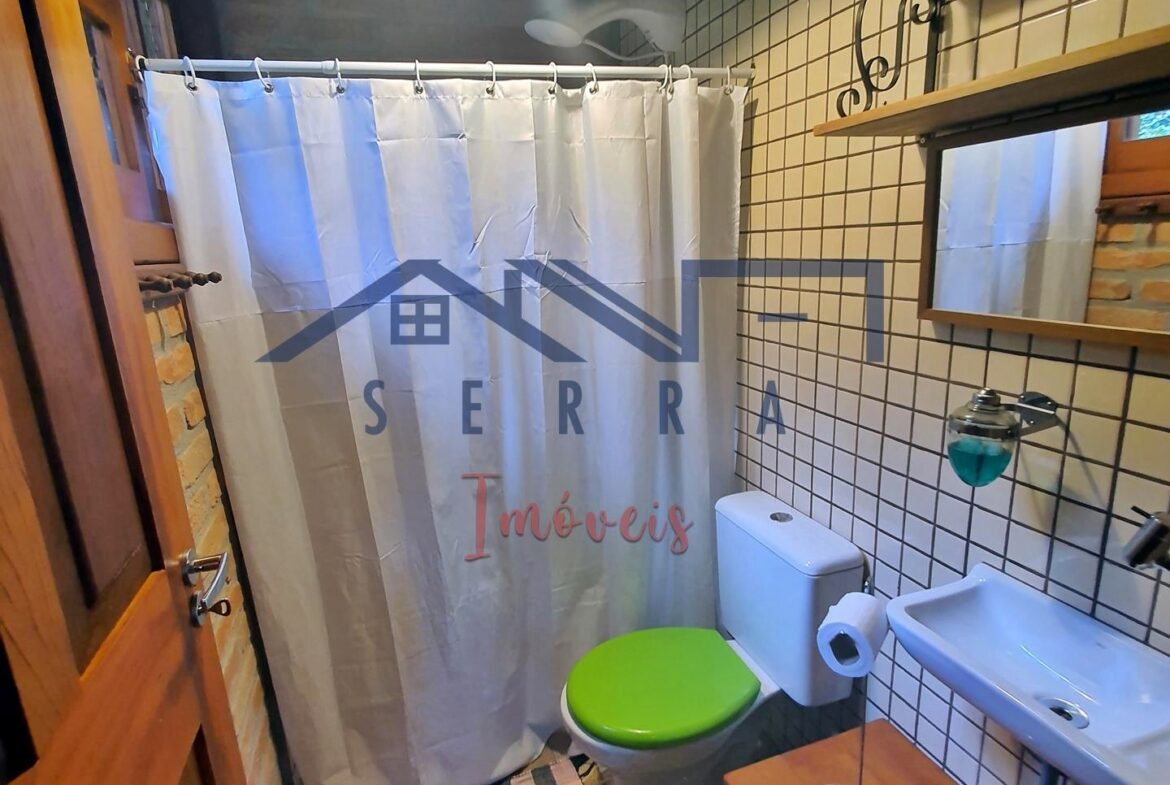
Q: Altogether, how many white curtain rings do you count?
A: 12